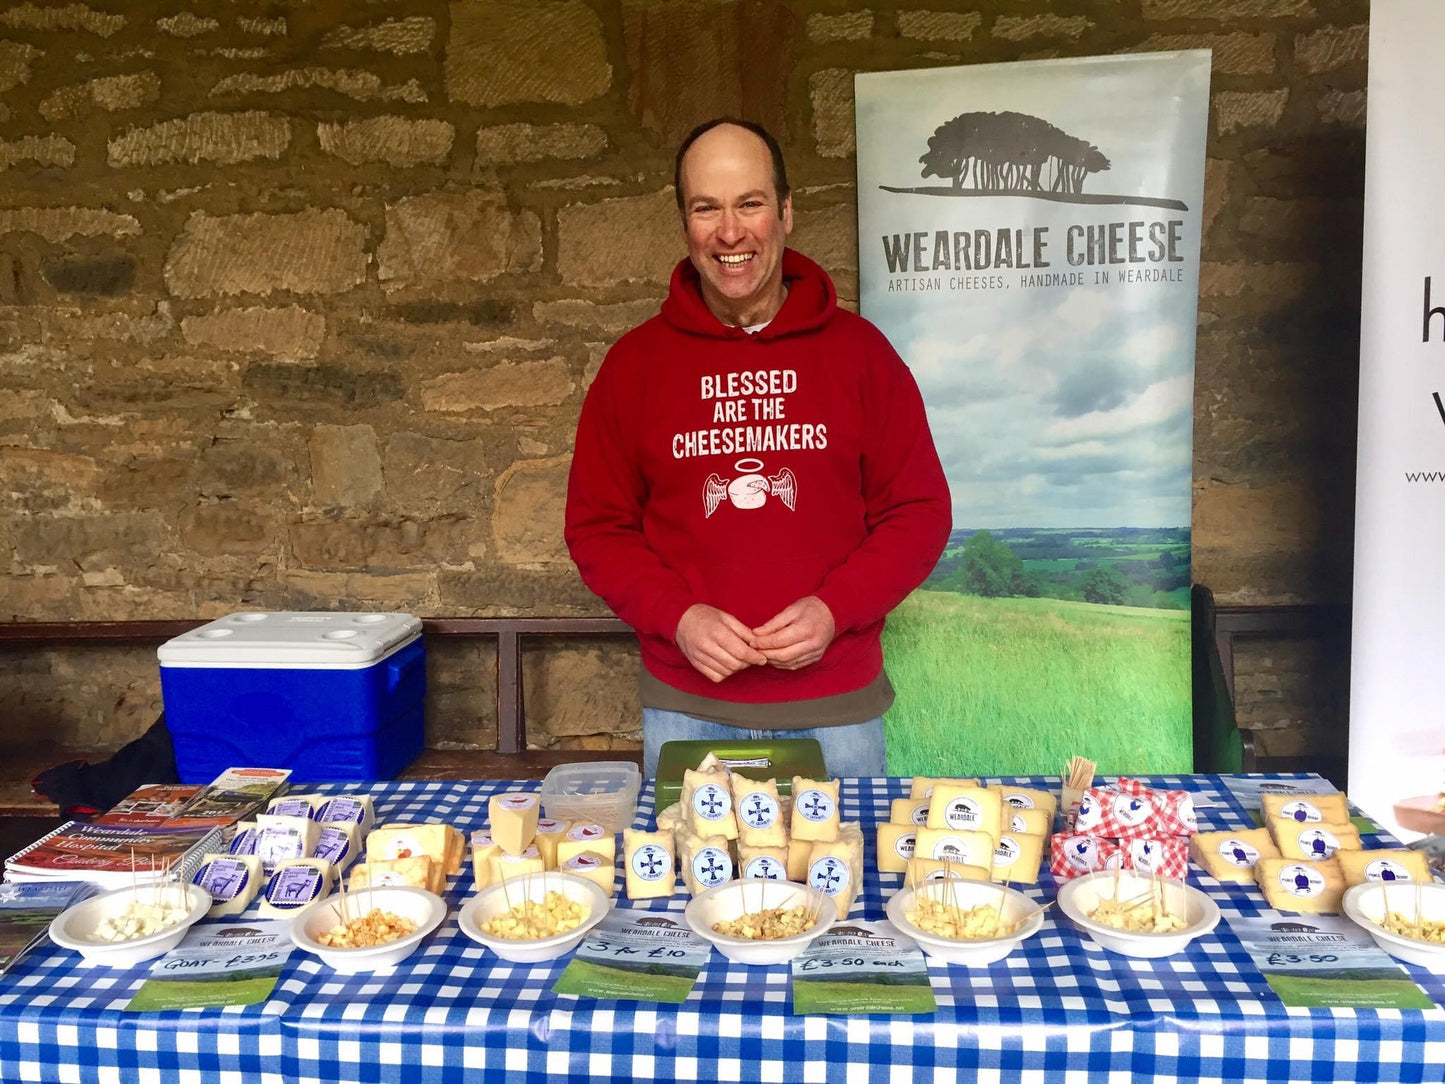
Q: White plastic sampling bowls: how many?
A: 7